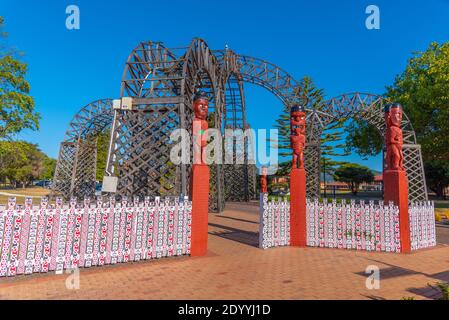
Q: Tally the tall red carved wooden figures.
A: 3